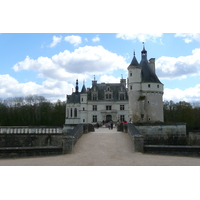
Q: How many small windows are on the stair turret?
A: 2